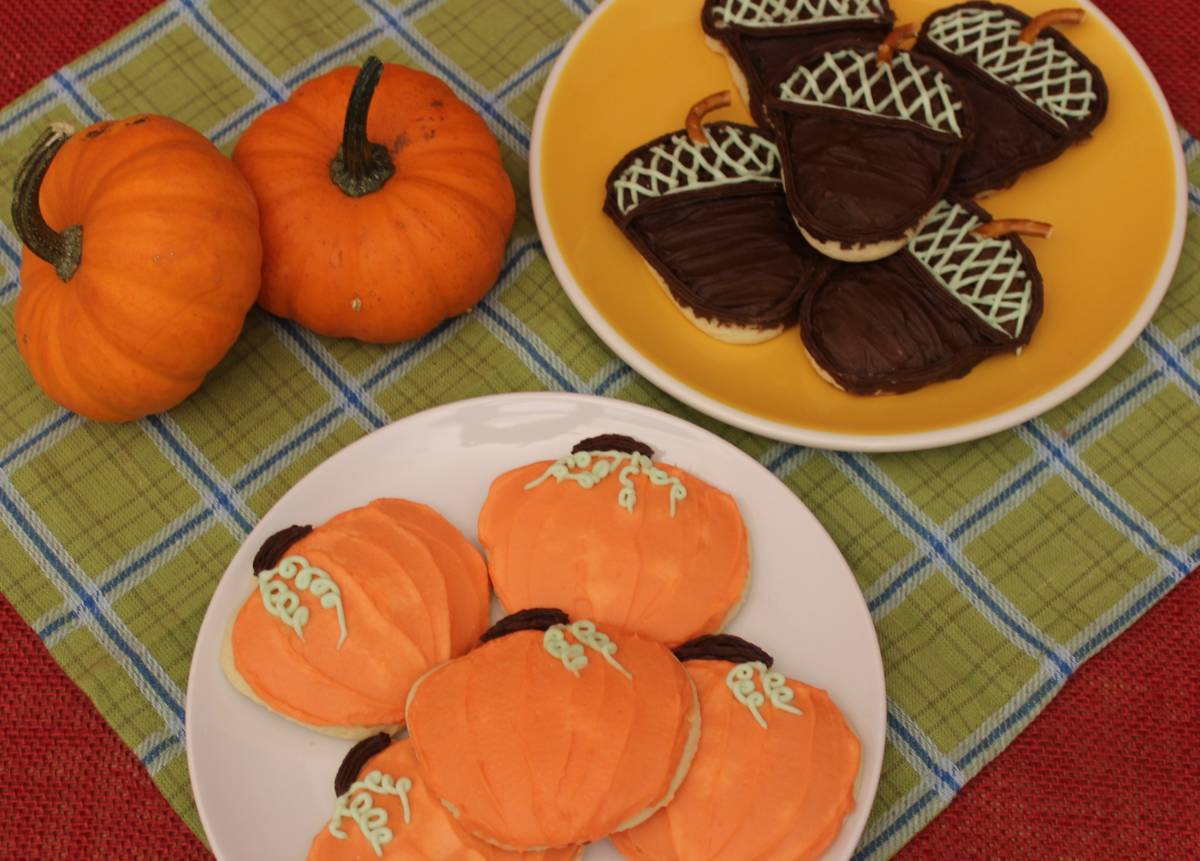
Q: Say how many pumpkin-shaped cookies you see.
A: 5